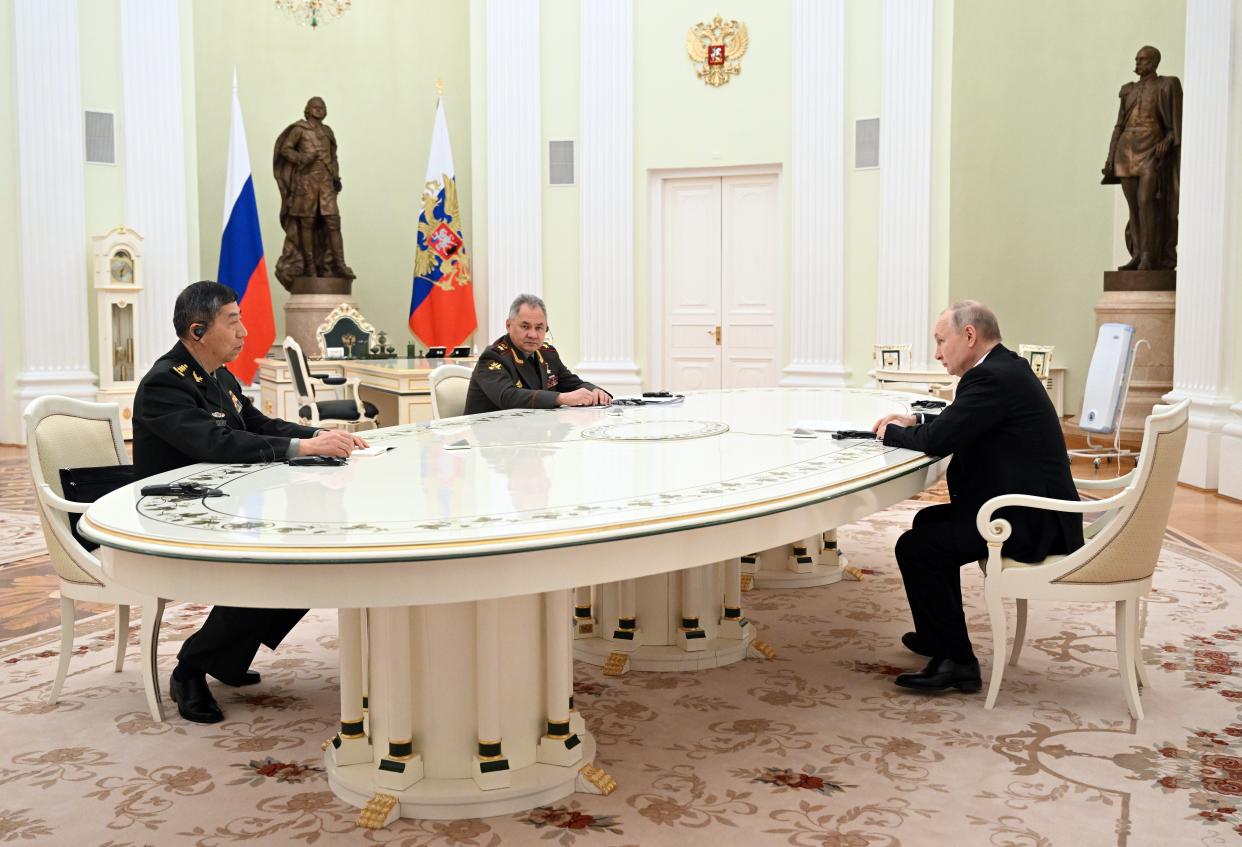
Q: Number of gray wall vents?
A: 3